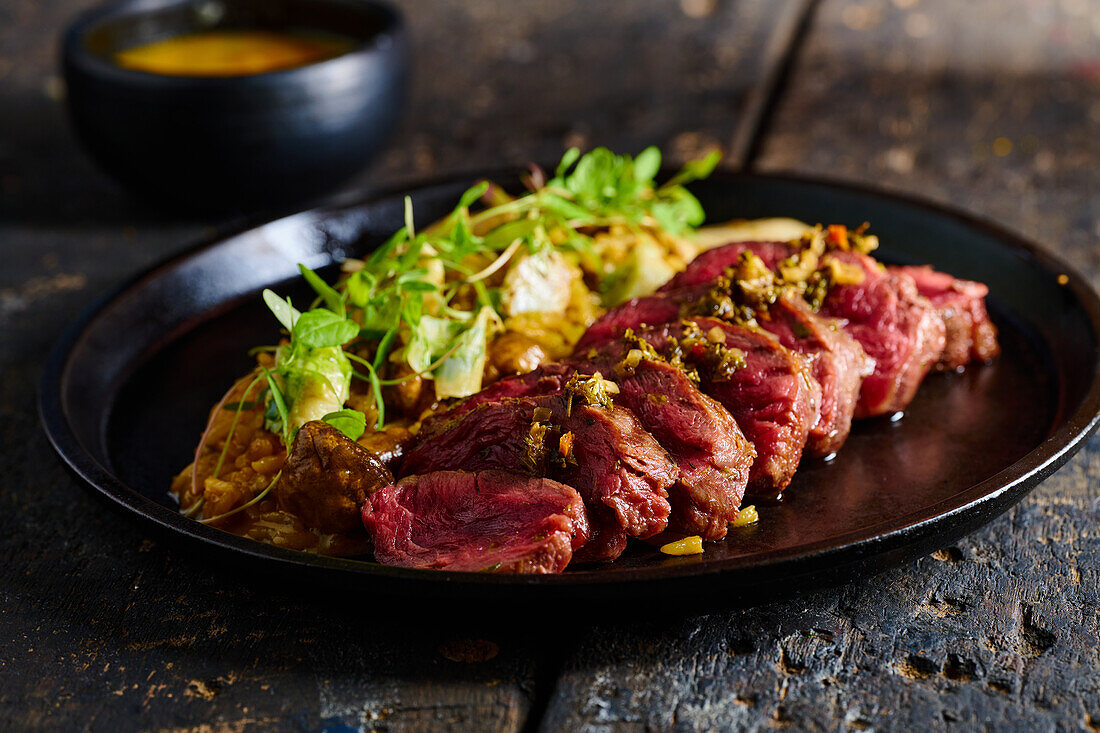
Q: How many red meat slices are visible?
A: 7